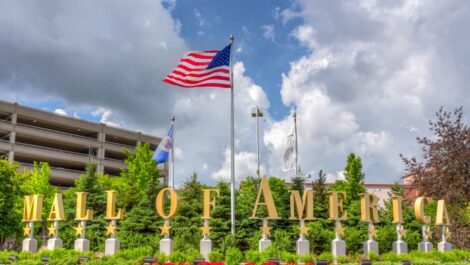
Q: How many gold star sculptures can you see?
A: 13